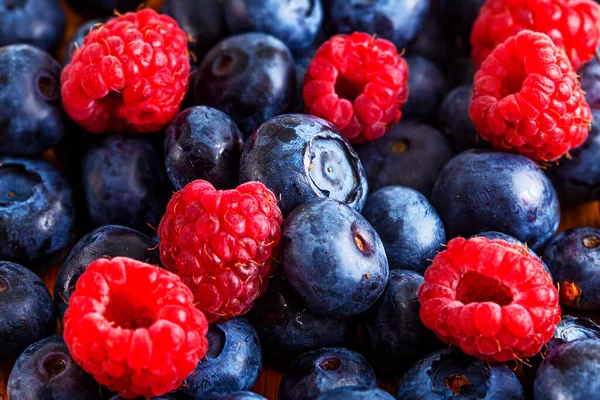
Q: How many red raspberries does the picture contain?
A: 7